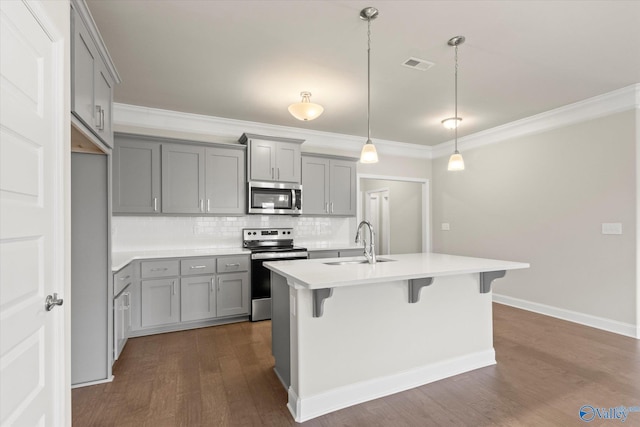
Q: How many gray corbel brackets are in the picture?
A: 3